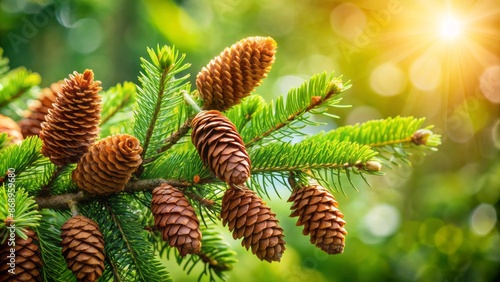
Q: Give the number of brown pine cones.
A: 11